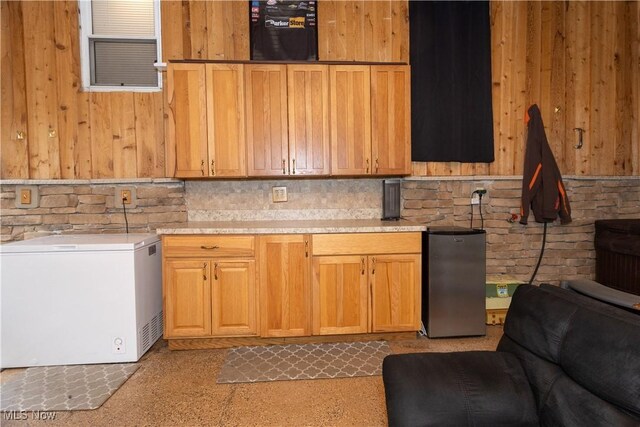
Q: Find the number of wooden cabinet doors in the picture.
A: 11